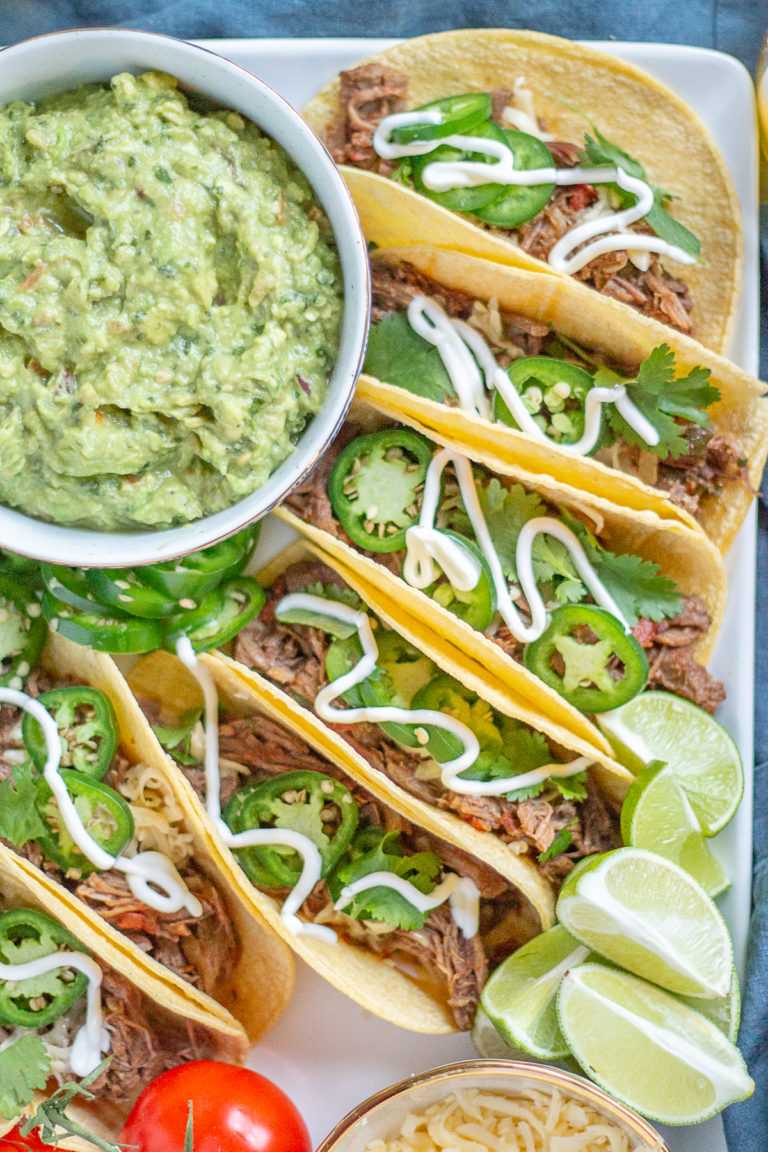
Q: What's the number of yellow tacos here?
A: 7